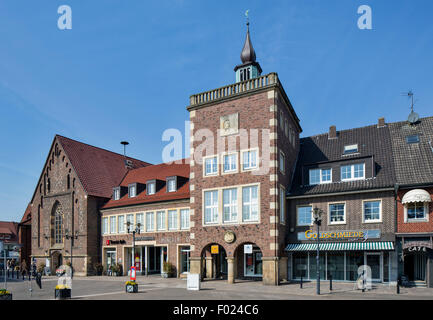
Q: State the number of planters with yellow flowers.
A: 3